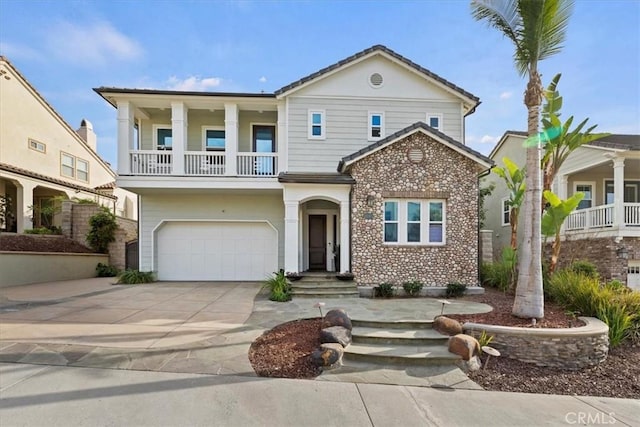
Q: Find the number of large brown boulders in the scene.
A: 2